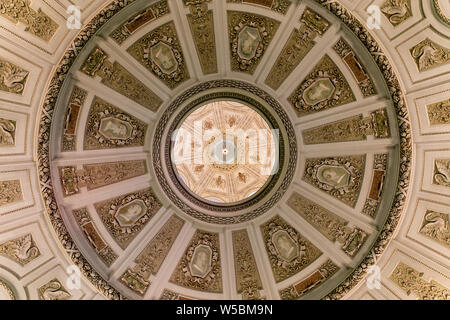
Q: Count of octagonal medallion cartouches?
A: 8